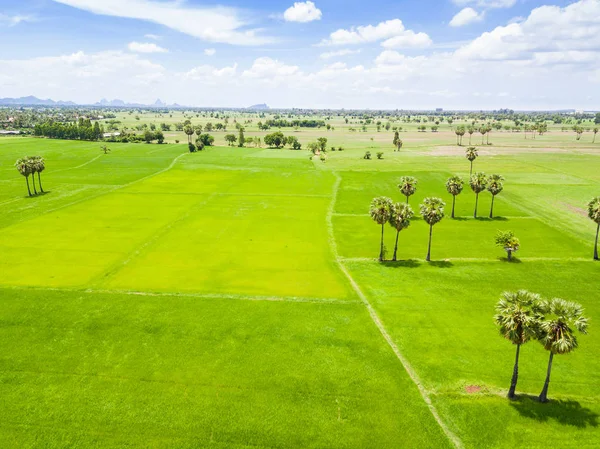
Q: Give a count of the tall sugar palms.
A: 14